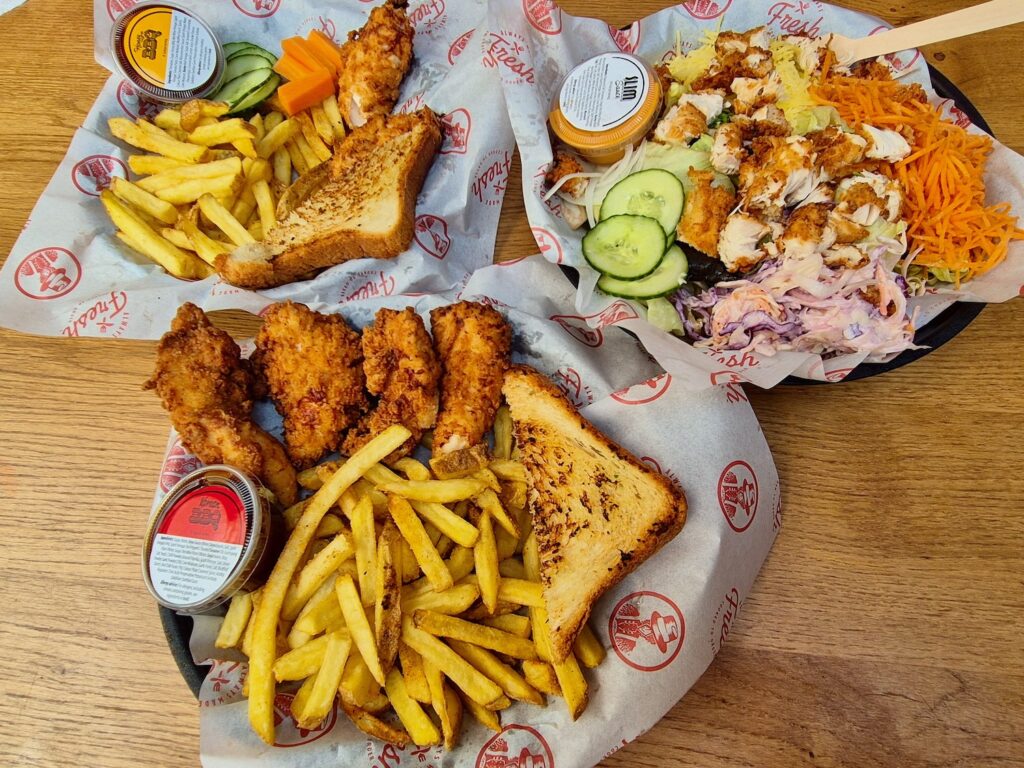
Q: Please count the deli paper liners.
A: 3